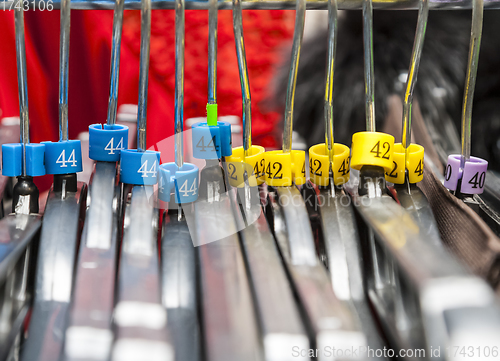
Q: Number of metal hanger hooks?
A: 12